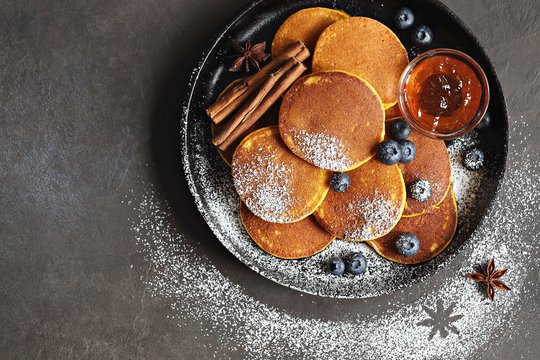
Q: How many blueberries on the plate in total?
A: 12